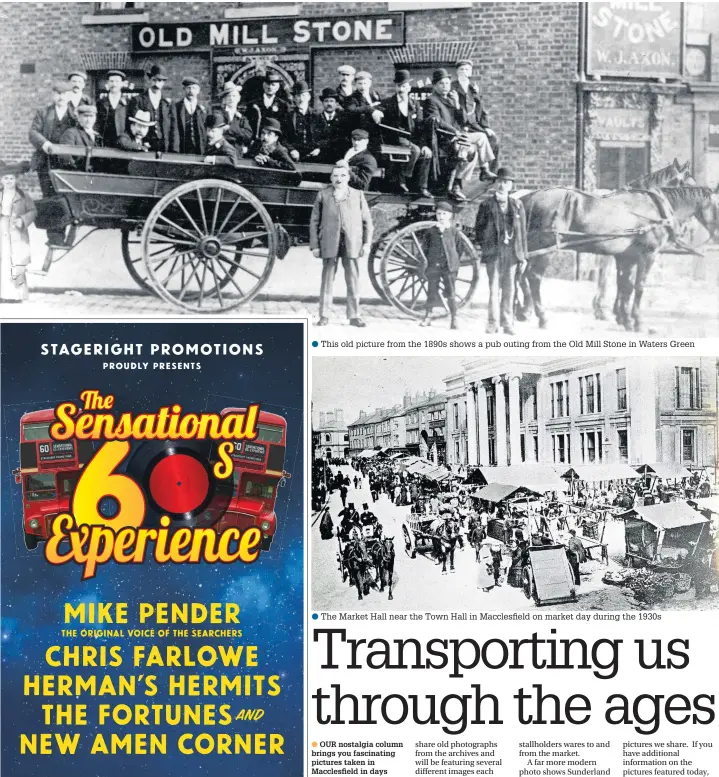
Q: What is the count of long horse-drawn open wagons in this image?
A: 1